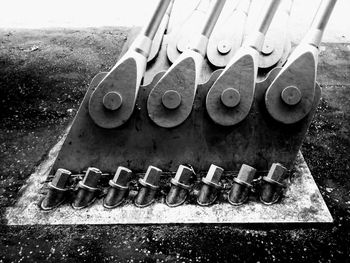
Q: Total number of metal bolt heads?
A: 8